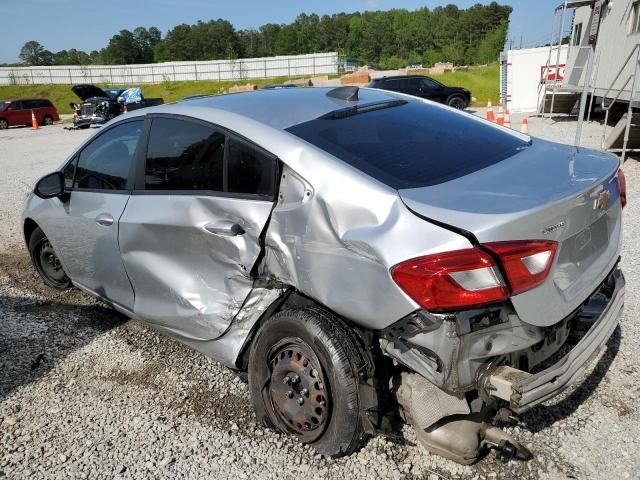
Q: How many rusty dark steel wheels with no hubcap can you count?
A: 2